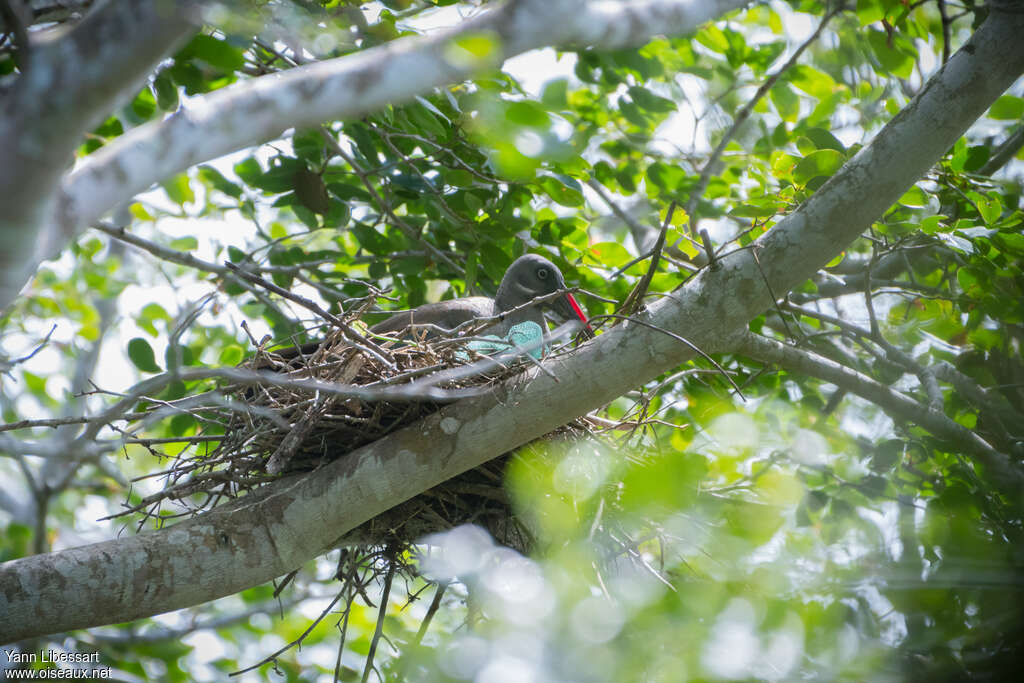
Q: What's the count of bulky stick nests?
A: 1